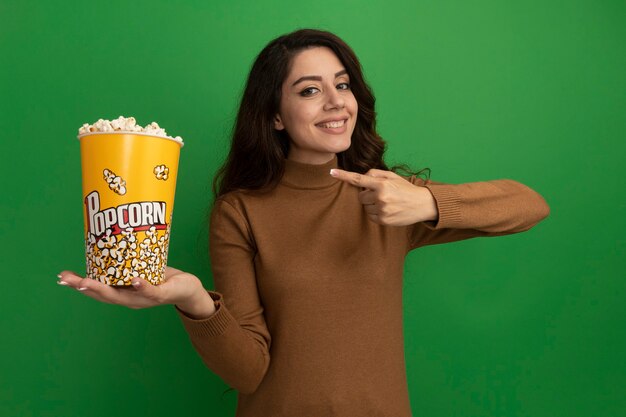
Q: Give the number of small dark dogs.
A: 0